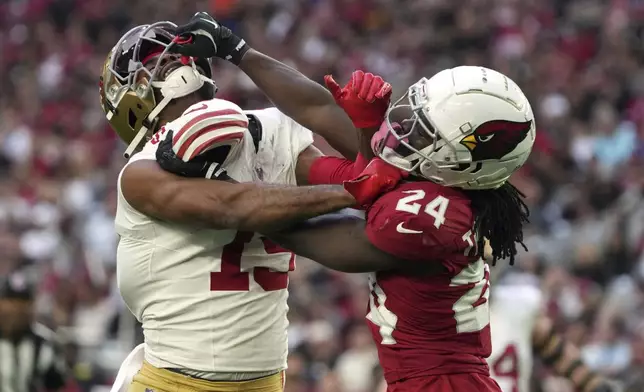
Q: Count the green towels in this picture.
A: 0